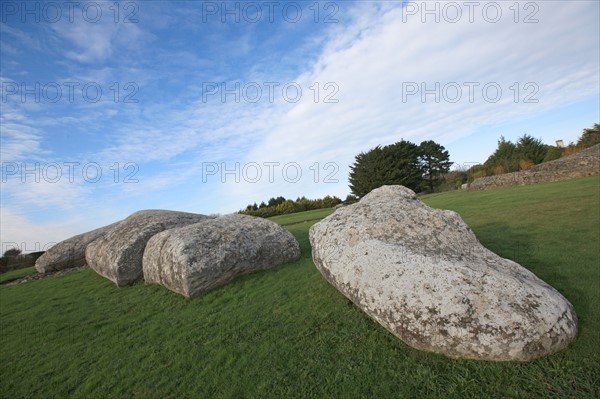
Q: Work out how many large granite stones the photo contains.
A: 4